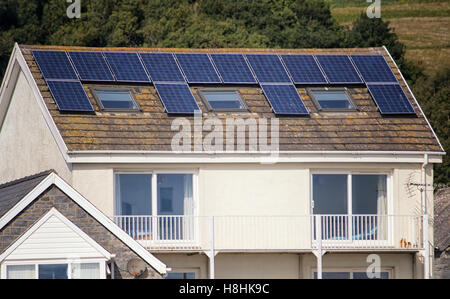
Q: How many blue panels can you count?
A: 14